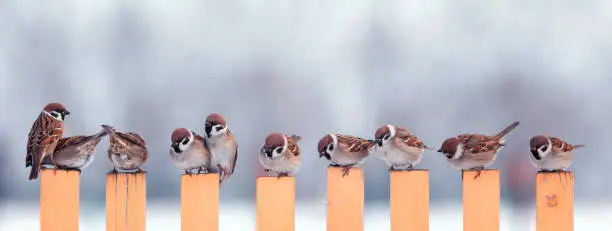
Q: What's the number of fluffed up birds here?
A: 10